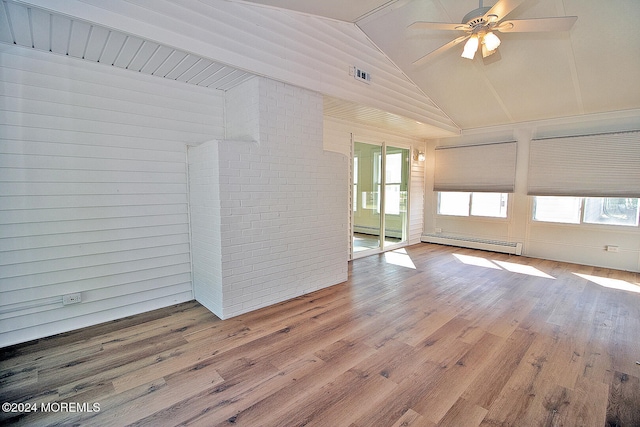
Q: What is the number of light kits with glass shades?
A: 1